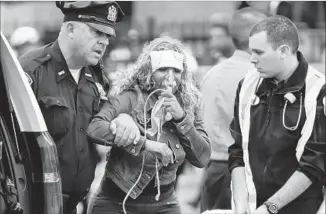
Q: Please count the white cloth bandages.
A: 1